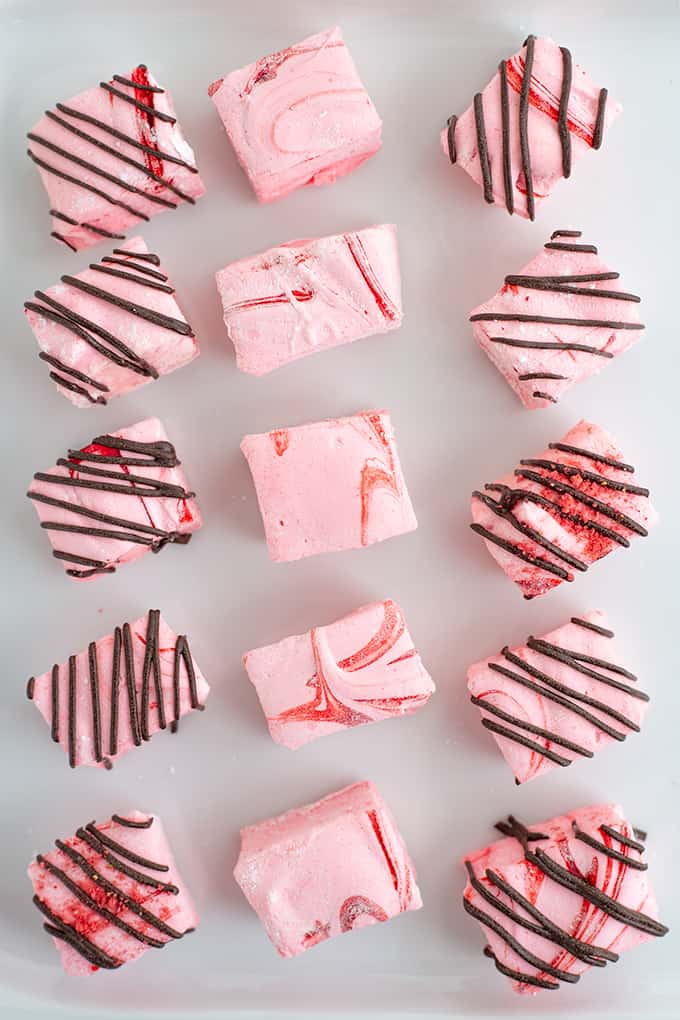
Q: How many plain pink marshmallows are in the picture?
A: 5